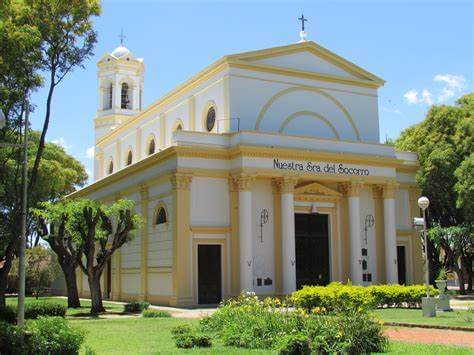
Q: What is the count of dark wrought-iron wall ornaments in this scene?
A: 2